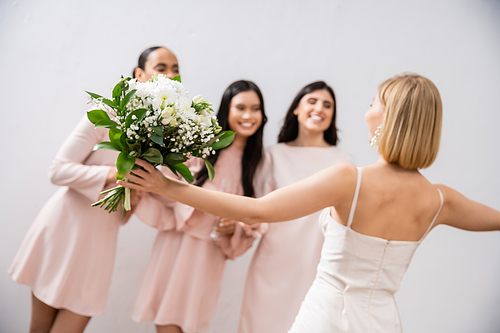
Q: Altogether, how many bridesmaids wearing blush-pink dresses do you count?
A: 3